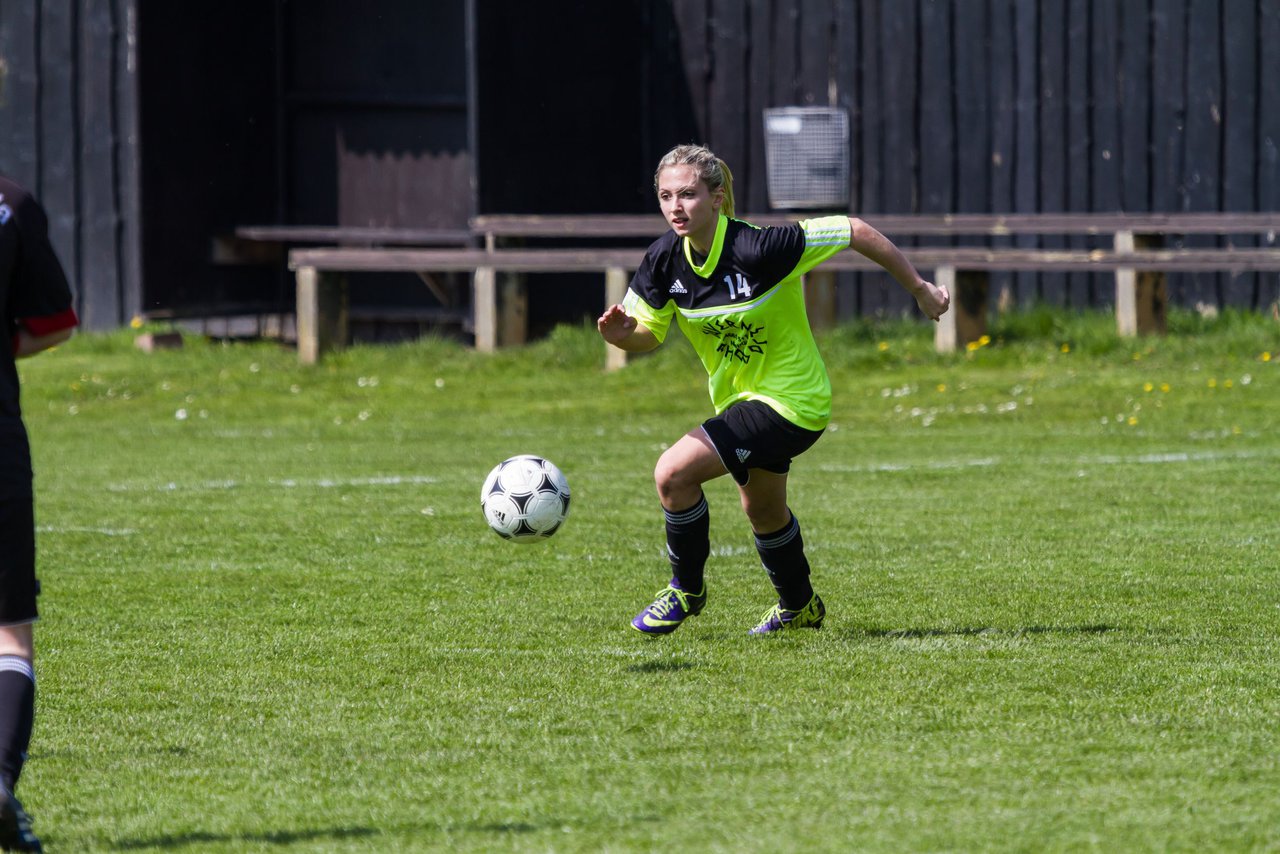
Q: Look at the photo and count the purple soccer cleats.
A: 2